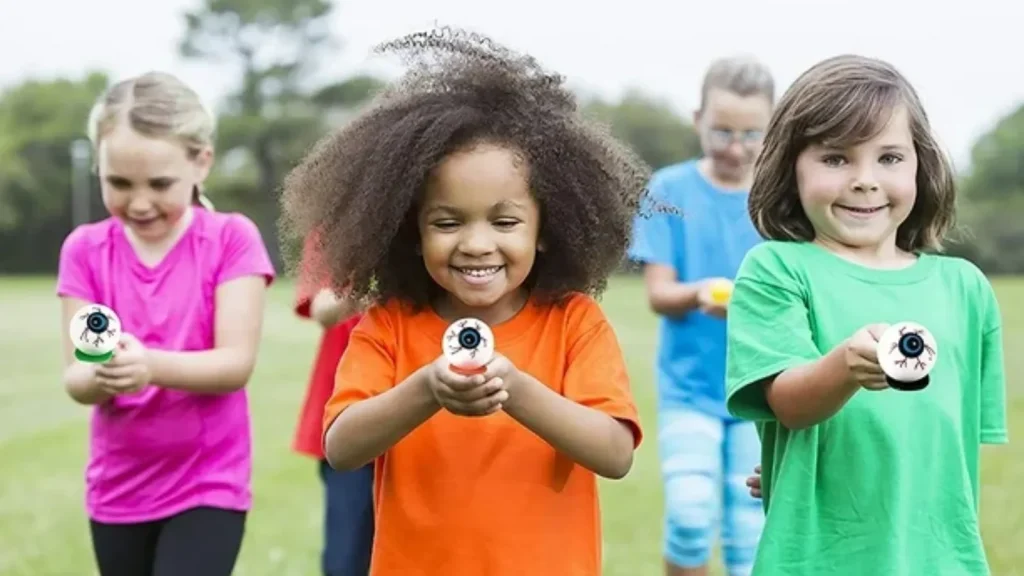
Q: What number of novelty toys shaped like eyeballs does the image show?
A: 3